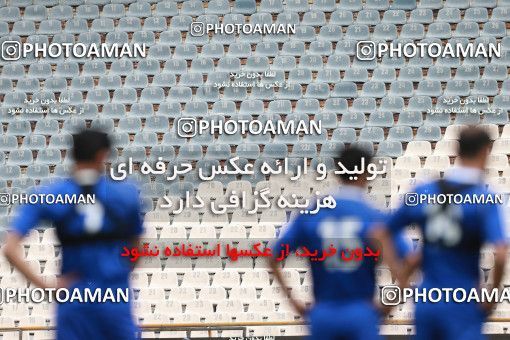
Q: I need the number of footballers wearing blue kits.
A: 3